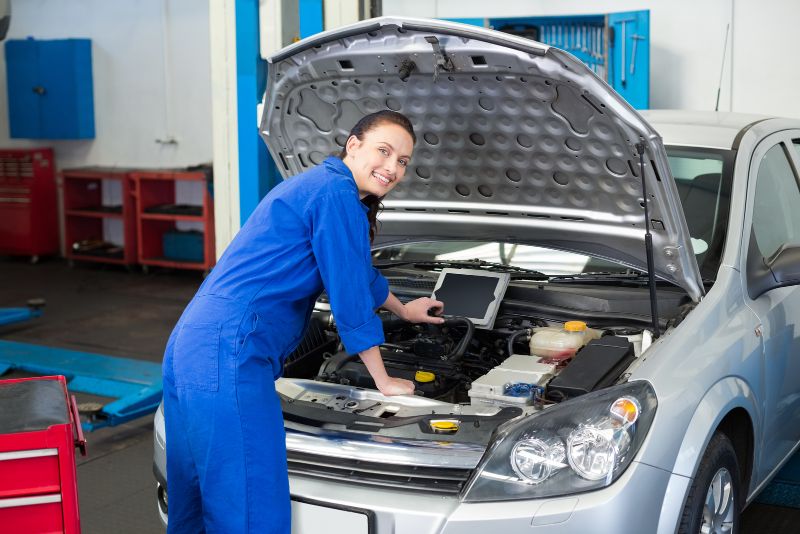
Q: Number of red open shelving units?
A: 2